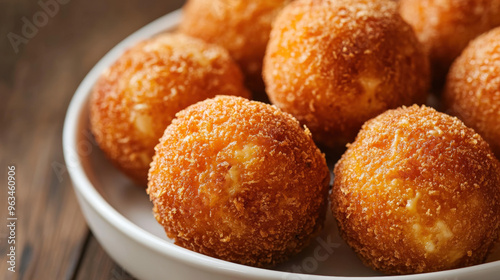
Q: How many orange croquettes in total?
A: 7